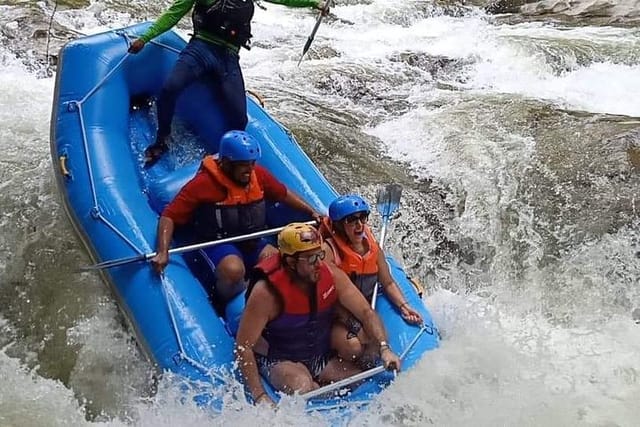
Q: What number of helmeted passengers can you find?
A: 3